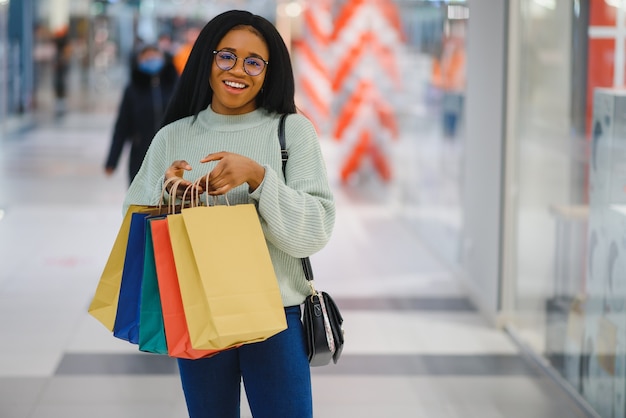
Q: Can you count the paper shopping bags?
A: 5